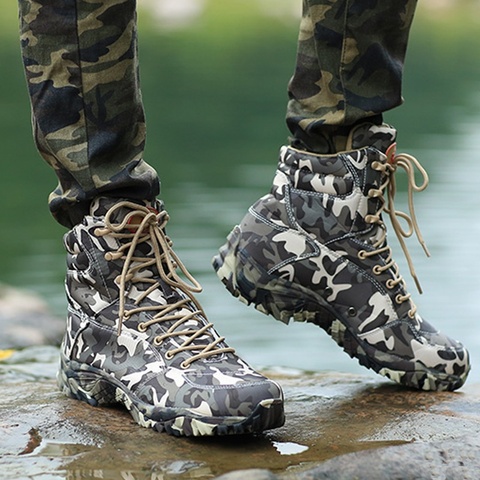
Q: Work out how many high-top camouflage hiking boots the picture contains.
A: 2